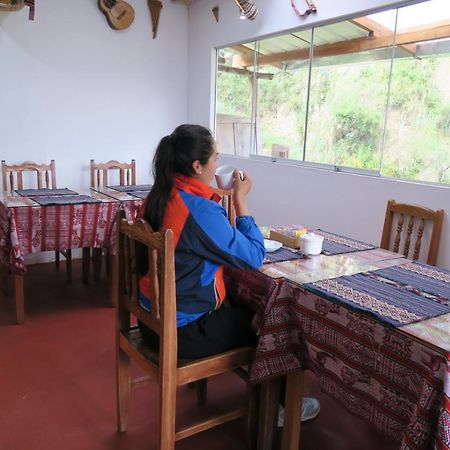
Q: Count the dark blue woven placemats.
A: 8